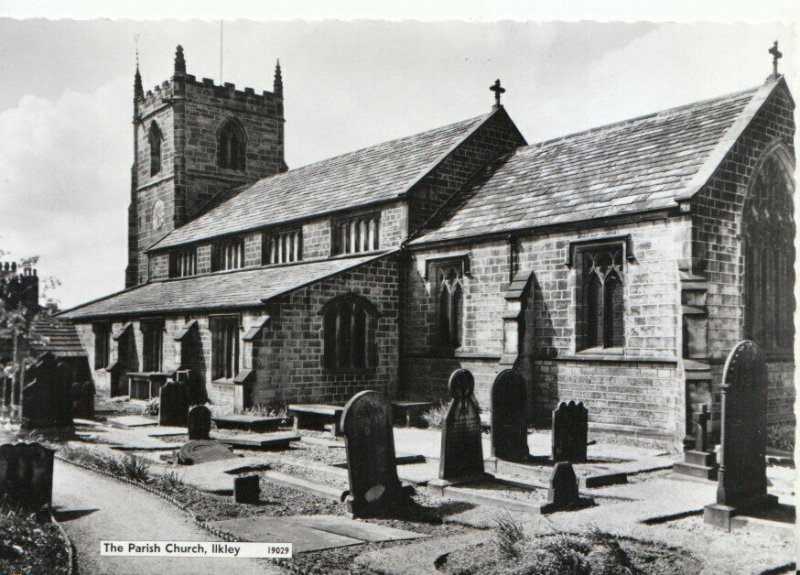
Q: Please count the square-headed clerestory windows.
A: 4